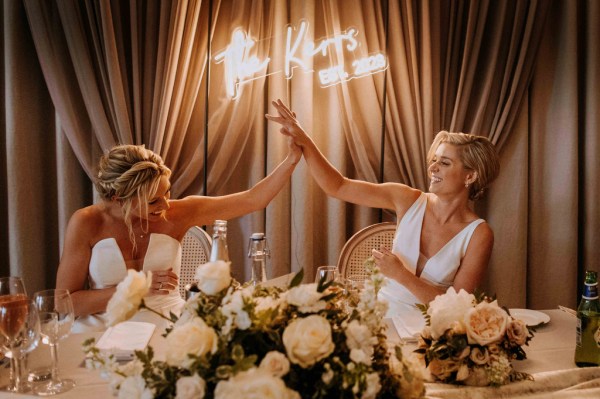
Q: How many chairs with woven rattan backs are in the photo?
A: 2